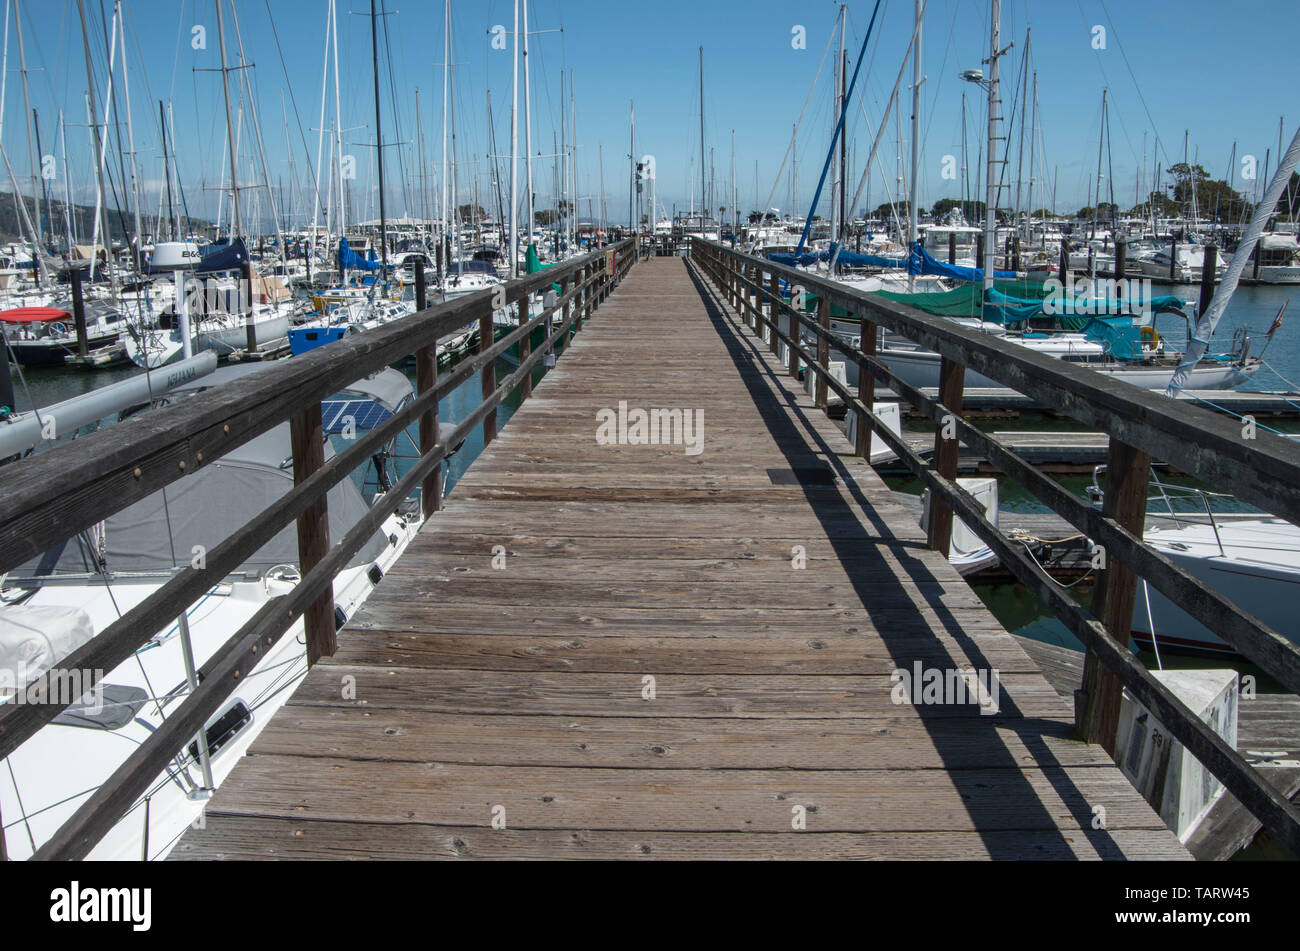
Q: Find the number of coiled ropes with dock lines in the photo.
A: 1